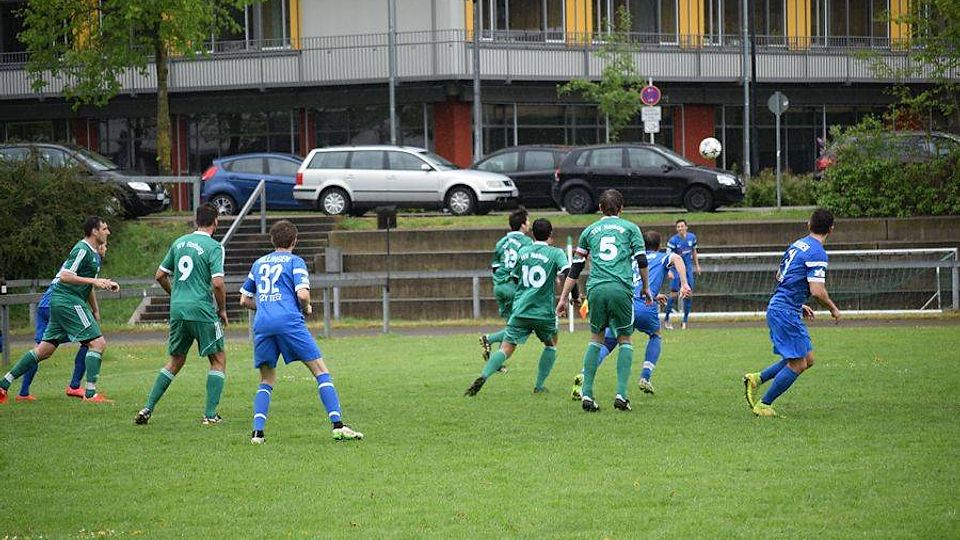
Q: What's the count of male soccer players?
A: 10